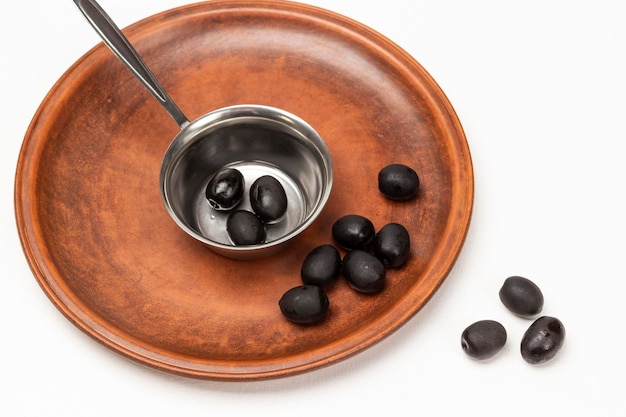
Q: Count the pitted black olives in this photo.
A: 12